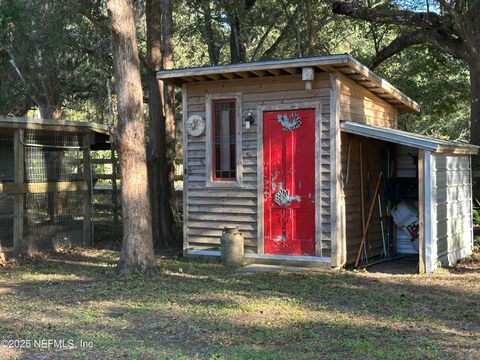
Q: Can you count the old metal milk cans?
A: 1